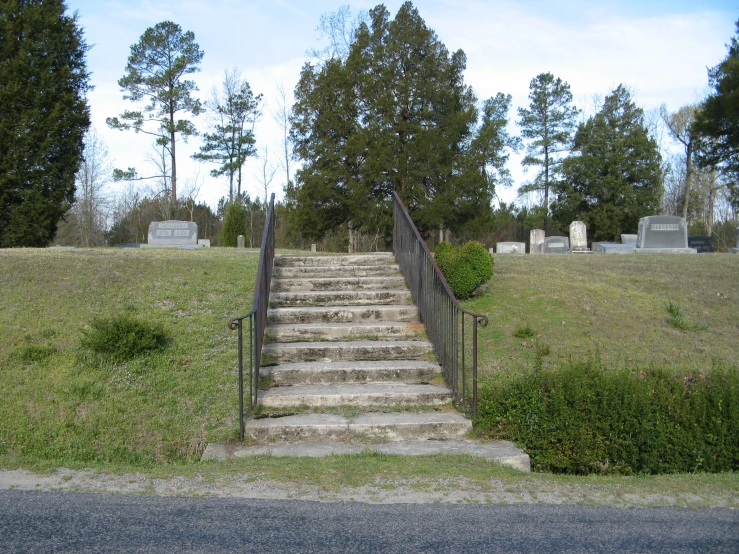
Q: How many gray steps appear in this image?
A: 11